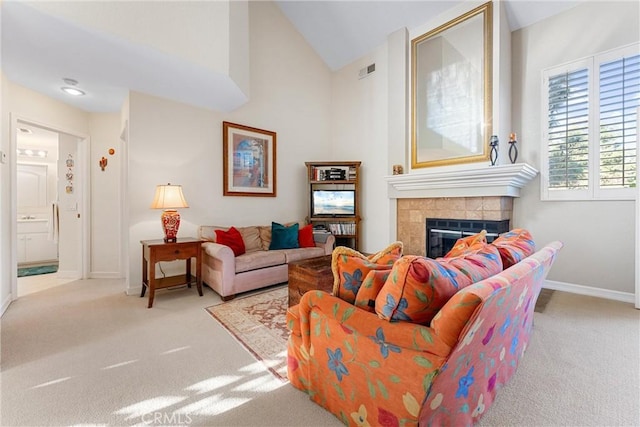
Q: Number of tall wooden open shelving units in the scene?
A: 1